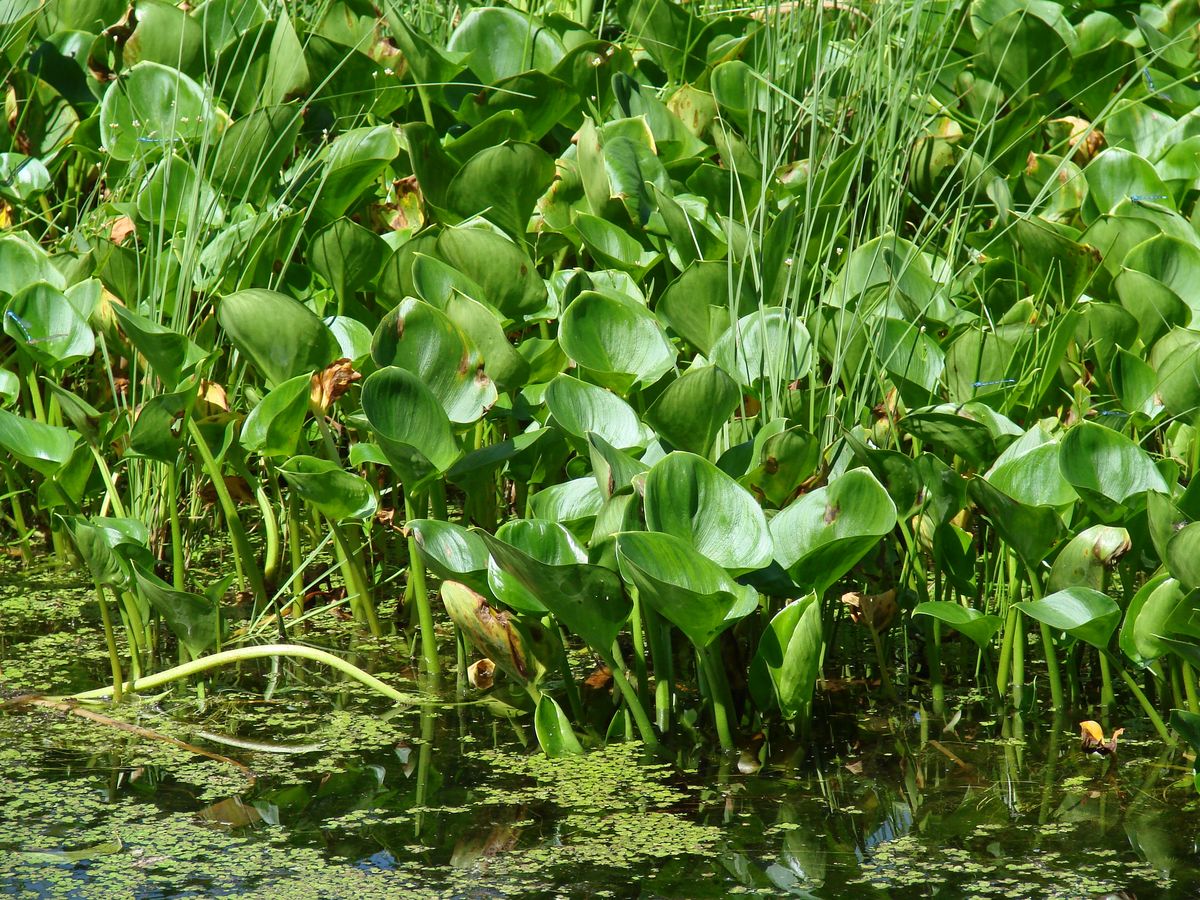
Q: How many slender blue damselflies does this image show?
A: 6